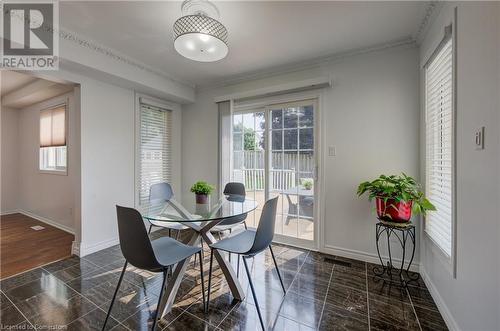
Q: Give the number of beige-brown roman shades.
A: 1